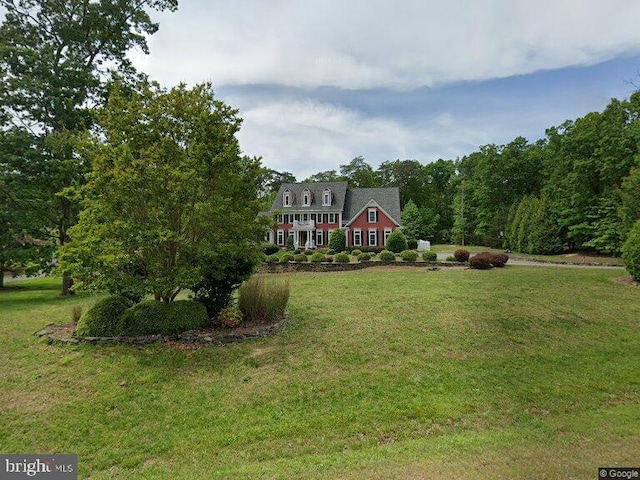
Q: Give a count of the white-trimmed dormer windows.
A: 3